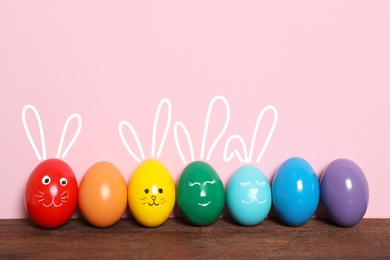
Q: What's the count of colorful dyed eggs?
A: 7